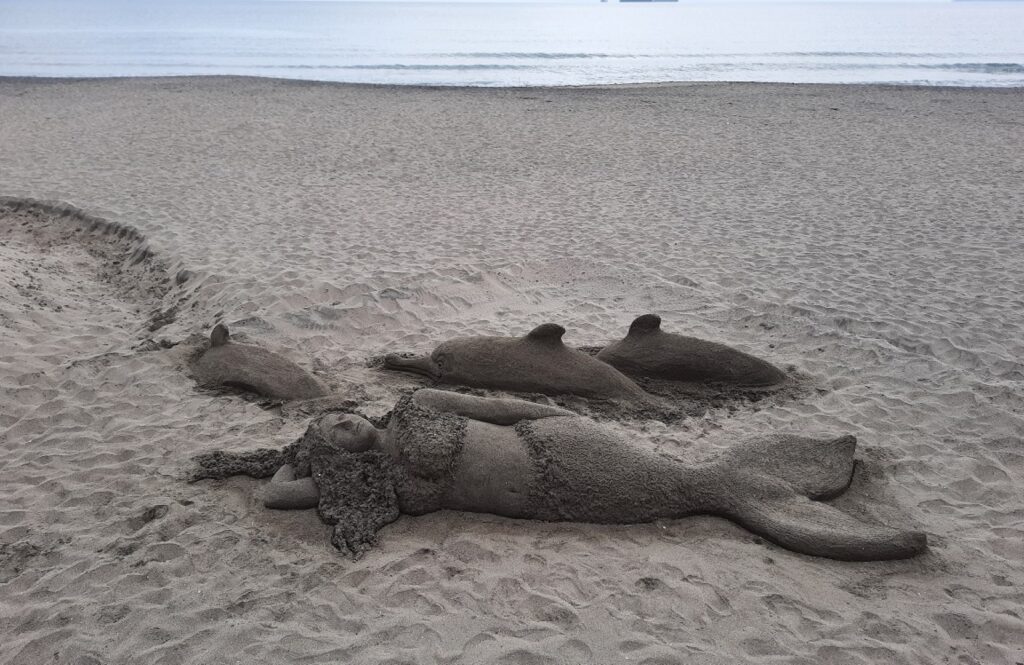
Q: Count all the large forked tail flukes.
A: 1